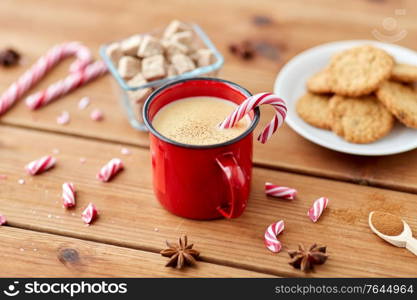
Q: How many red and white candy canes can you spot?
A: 3